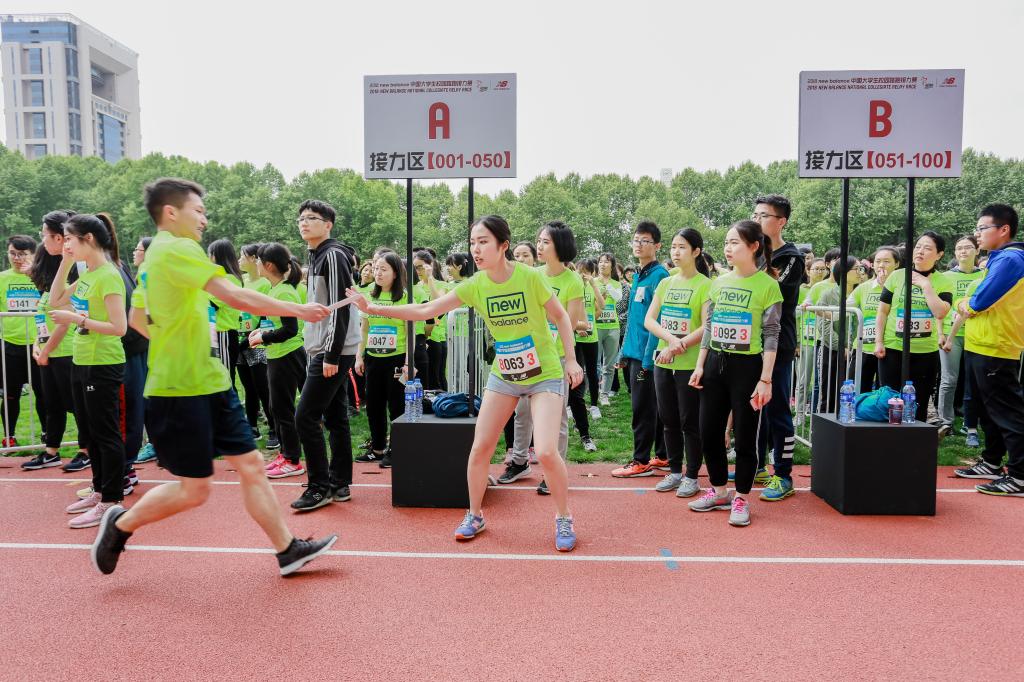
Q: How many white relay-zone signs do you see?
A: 2